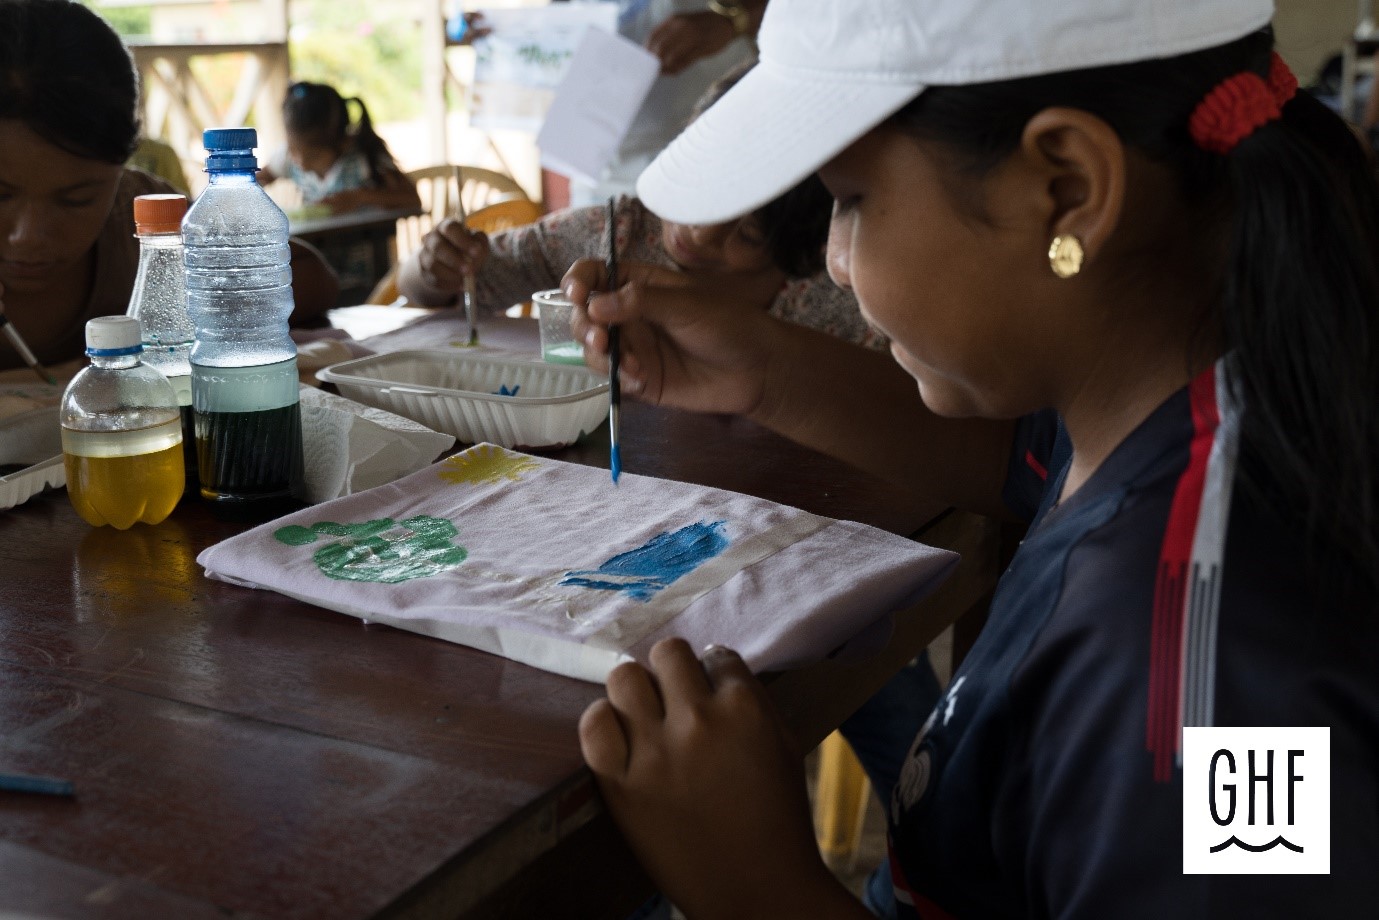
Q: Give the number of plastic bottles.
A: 3